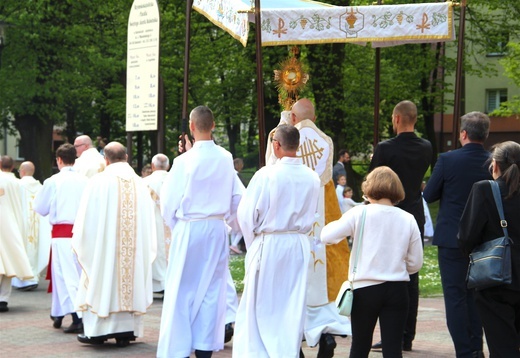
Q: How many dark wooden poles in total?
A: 4